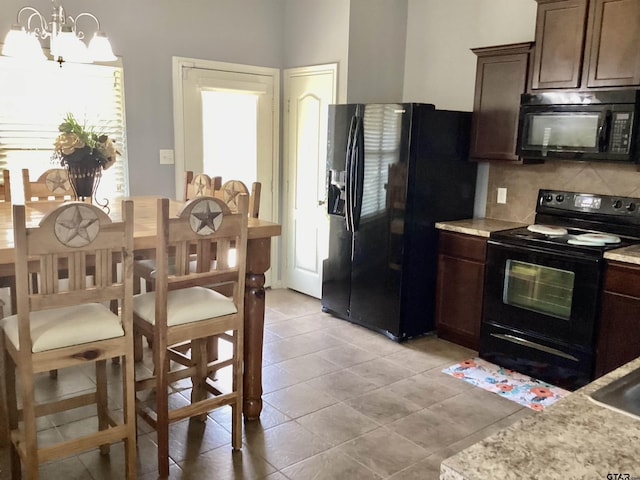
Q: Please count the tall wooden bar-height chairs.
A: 6